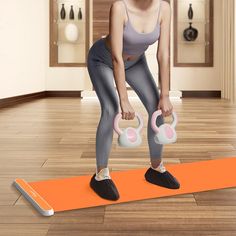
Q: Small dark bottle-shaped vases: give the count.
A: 4